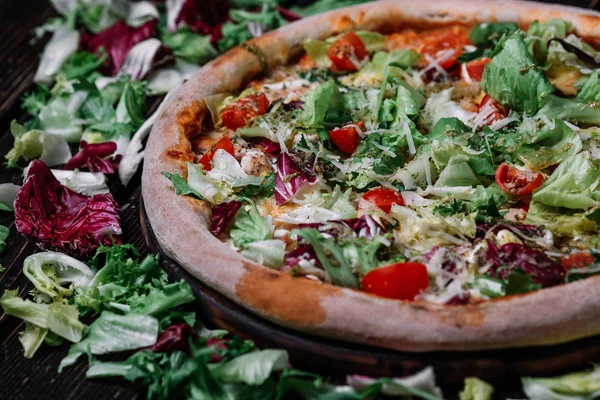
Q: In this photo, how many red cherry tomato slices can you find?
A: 11